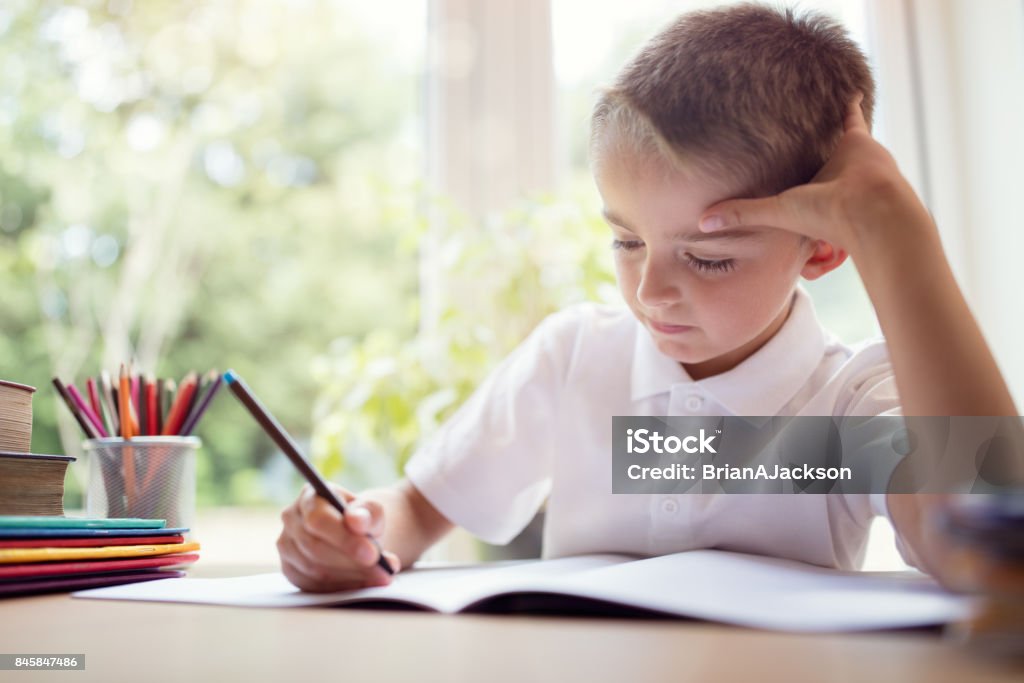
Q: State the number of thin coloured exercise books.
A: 6